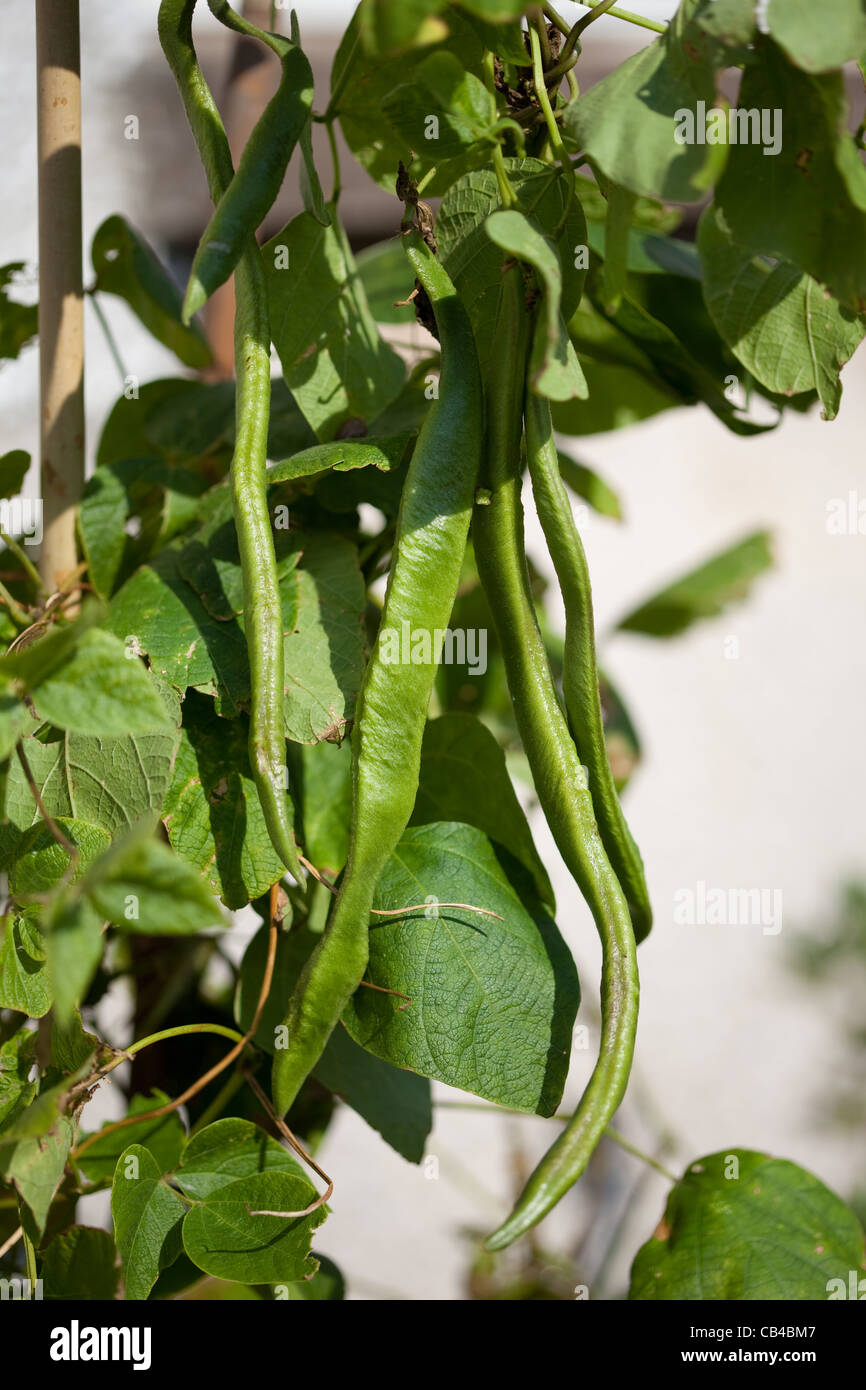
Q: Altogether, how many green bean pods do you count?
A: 5